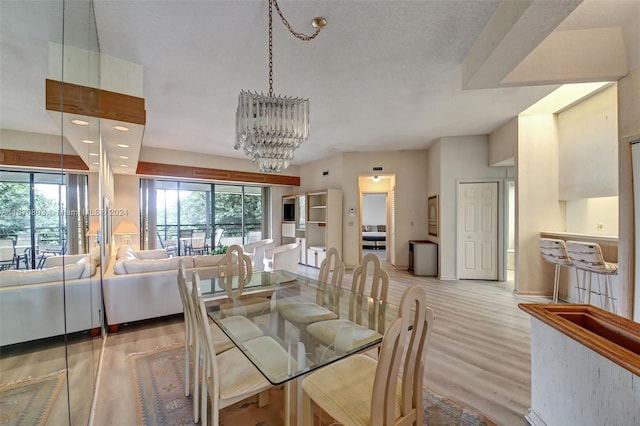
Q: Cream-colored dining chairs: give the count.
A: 6